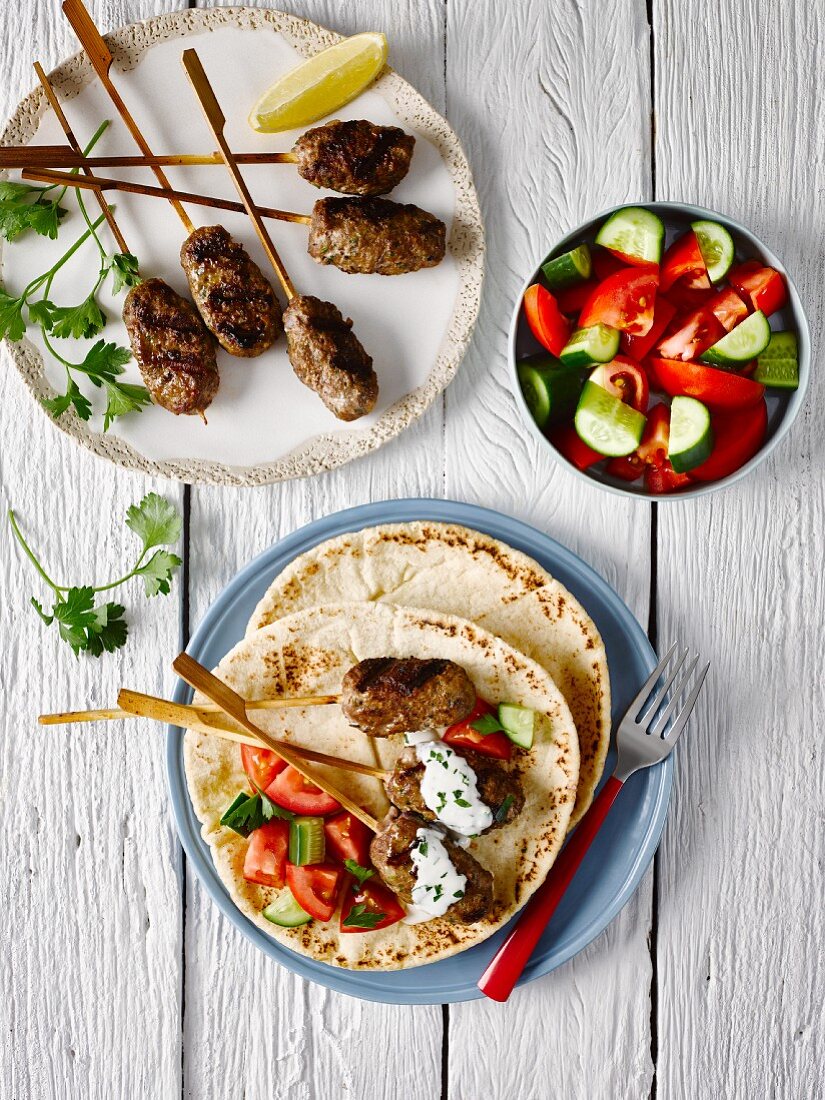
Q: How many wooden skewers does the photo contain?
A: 8